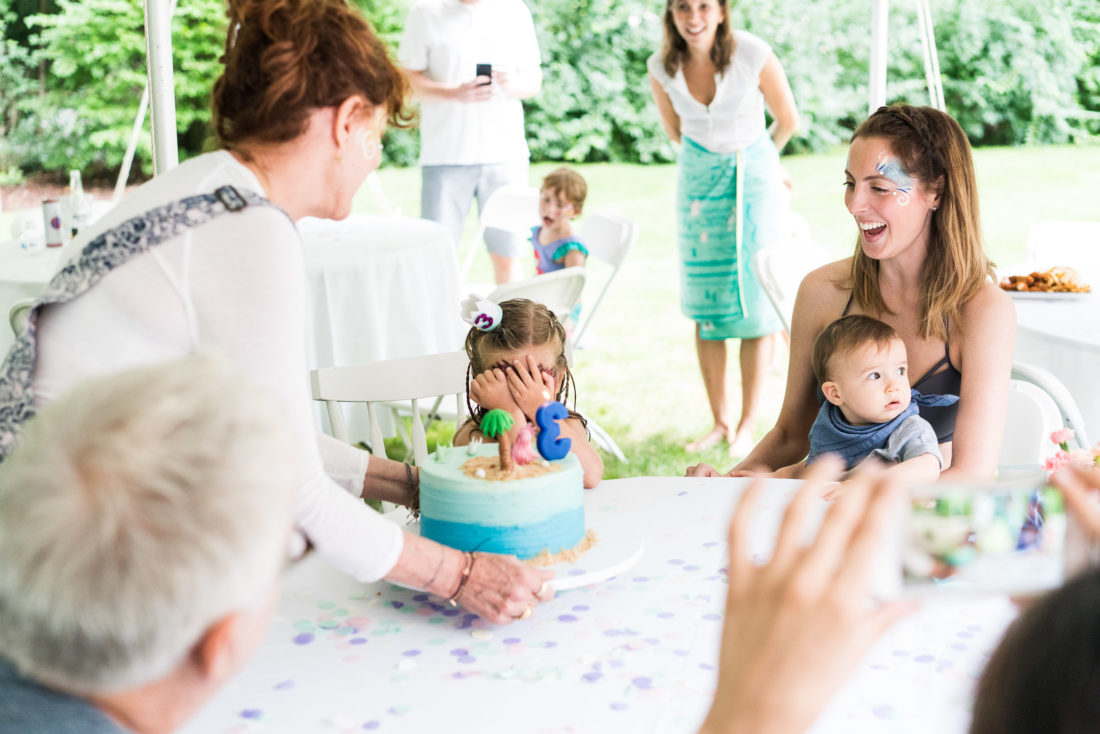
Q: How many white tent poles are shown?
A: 2